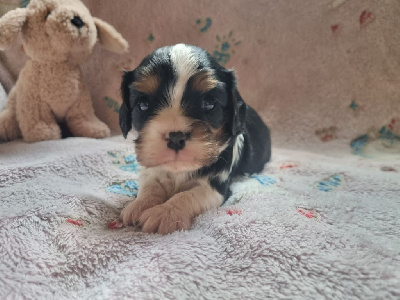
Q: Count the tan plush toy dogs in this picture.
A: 1